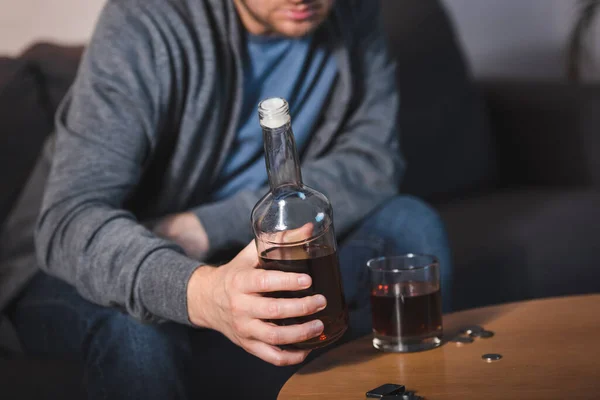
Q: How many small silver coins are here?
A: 4